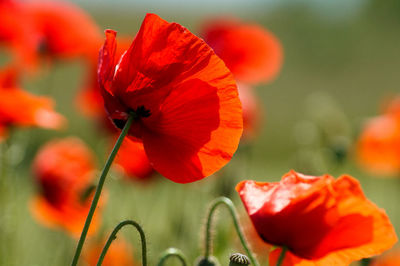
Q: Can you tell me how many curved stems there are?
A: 3